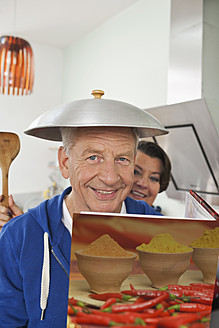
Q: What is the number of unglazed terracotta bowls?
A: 3